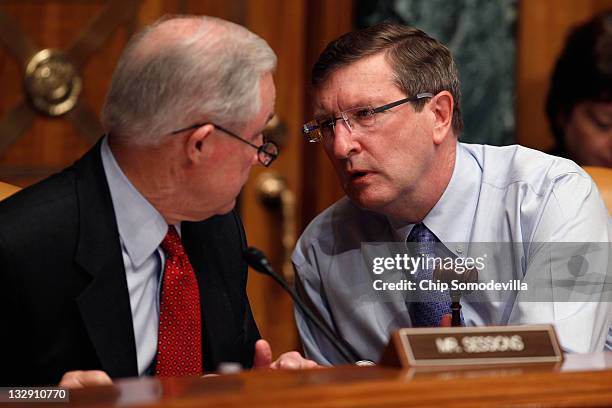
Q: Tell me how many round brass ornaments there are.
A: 1